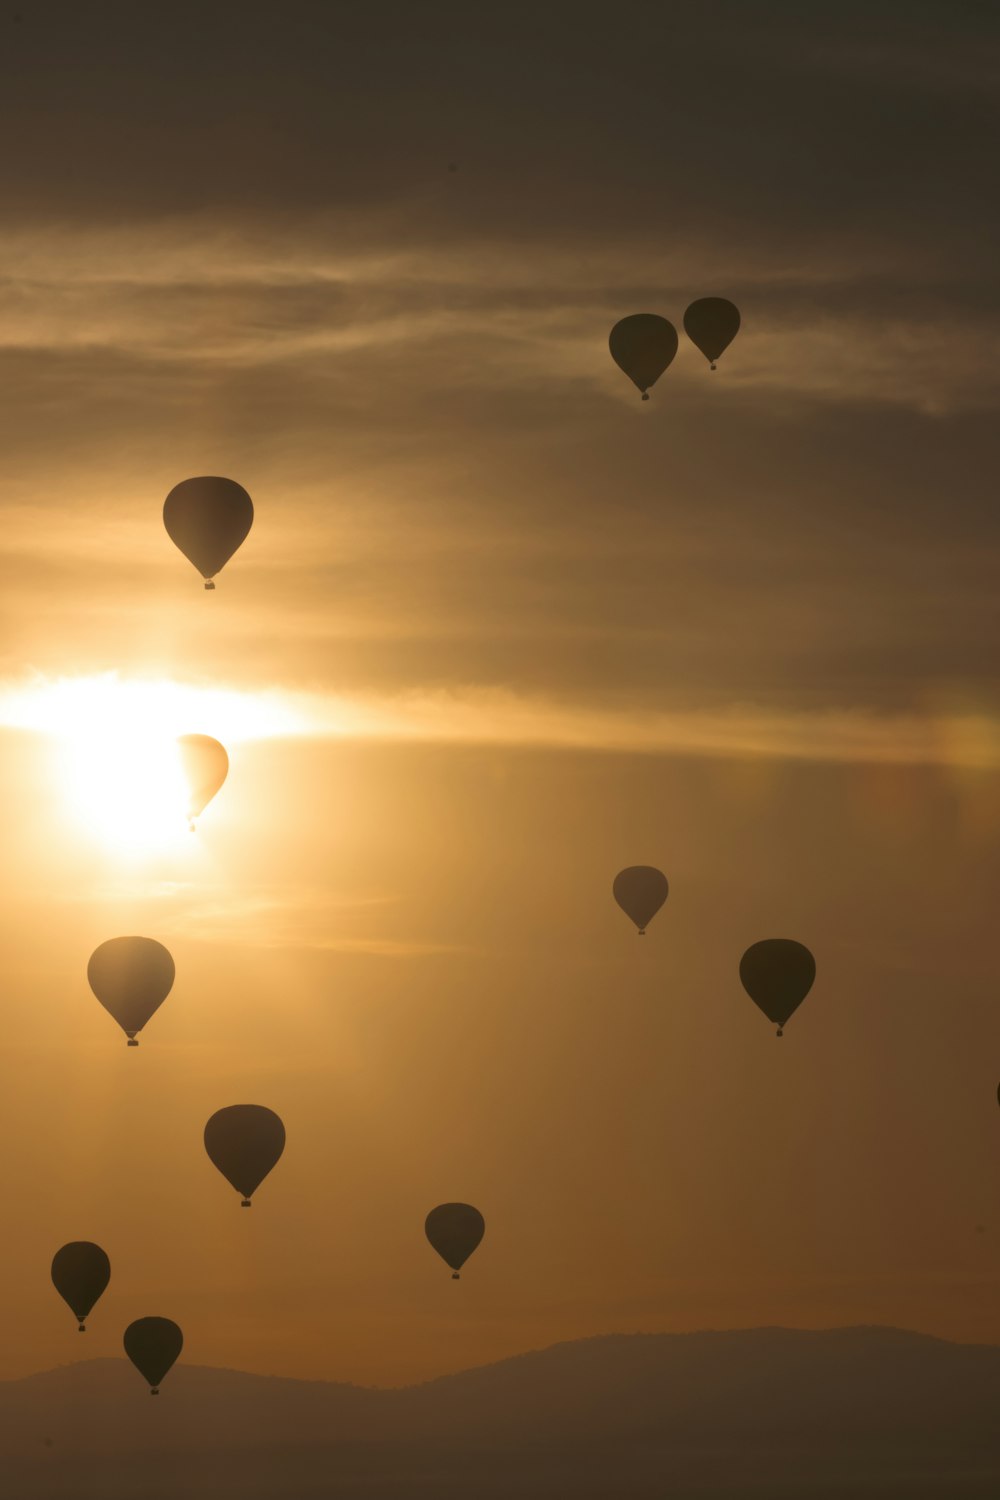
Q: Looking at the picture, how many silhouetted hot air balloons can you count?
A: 11